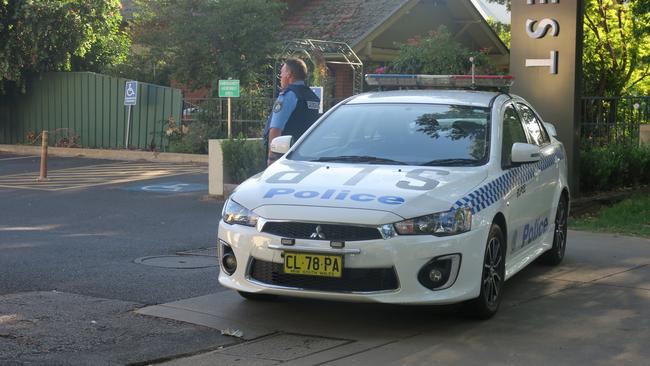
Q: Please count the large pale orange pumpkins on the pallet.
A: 0